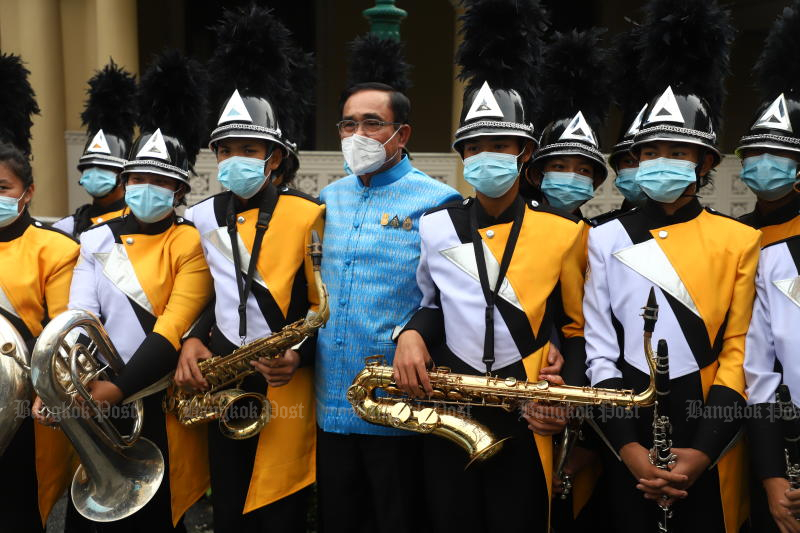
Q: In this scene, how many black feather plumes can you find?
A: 11